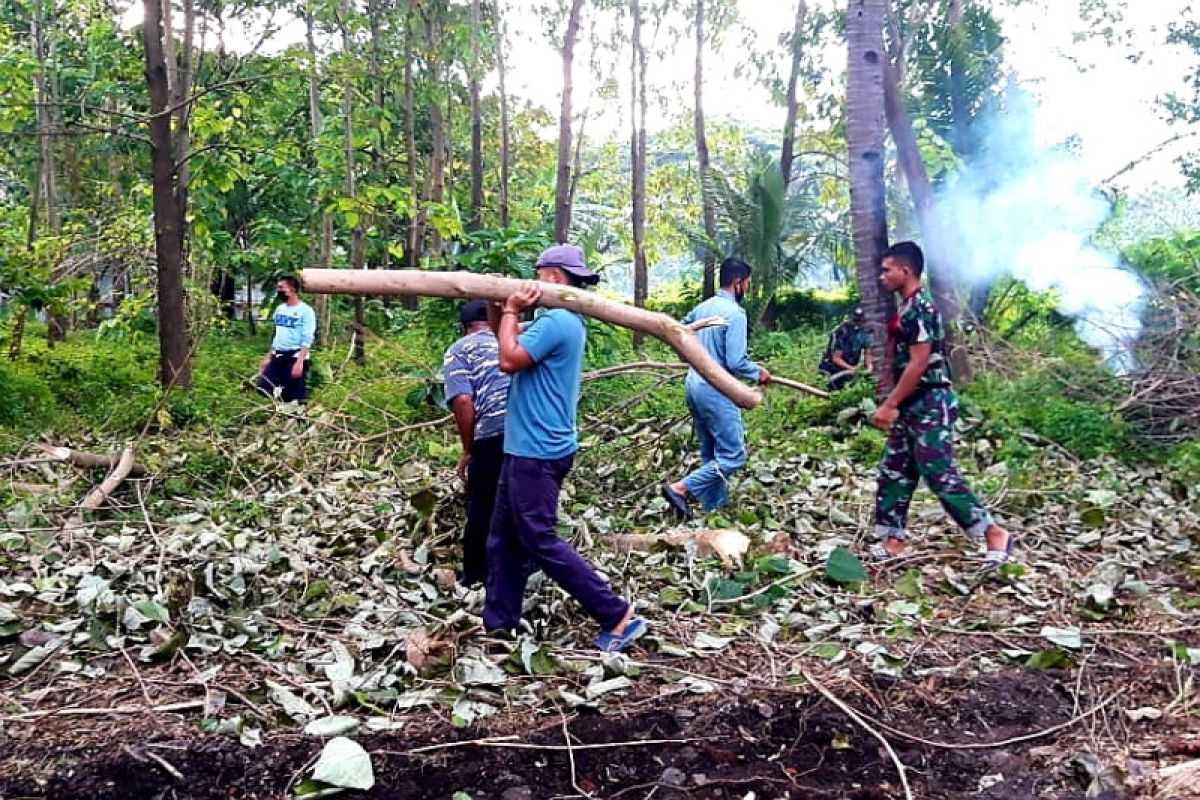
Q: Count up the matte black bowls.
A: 0